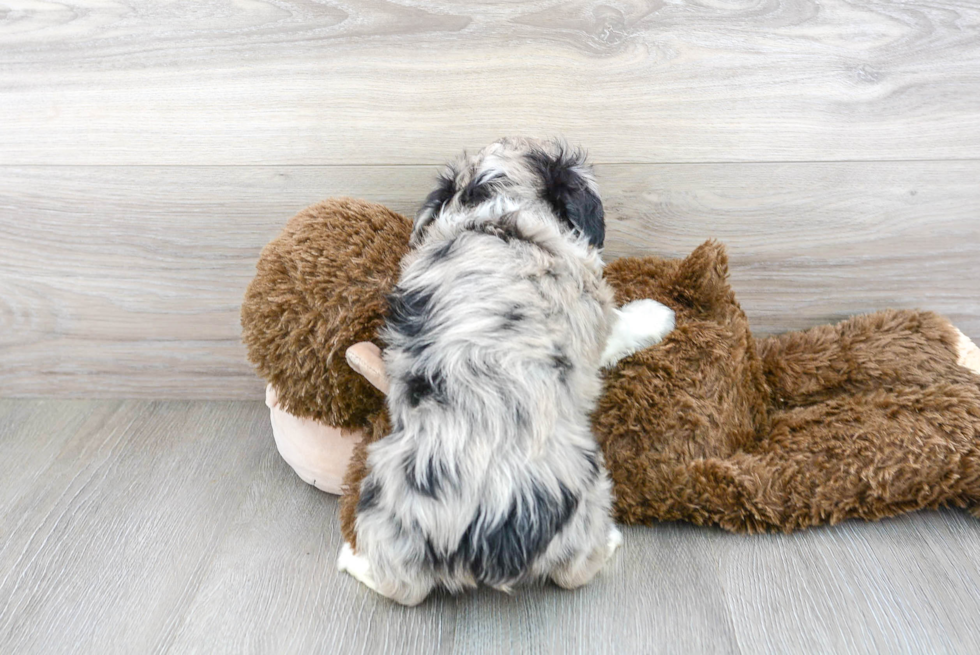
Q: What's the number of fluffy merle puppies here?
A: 1